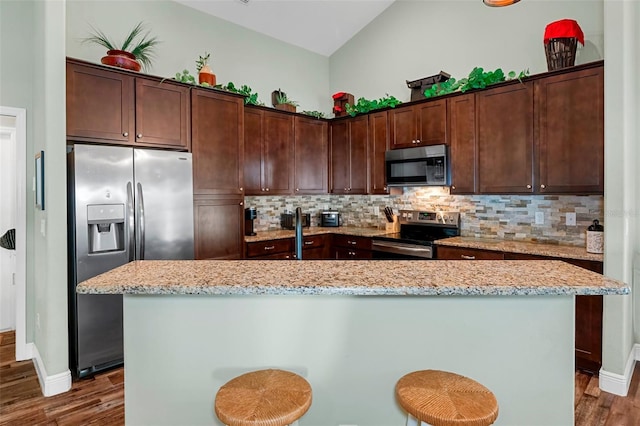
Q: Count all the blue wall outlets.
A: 0